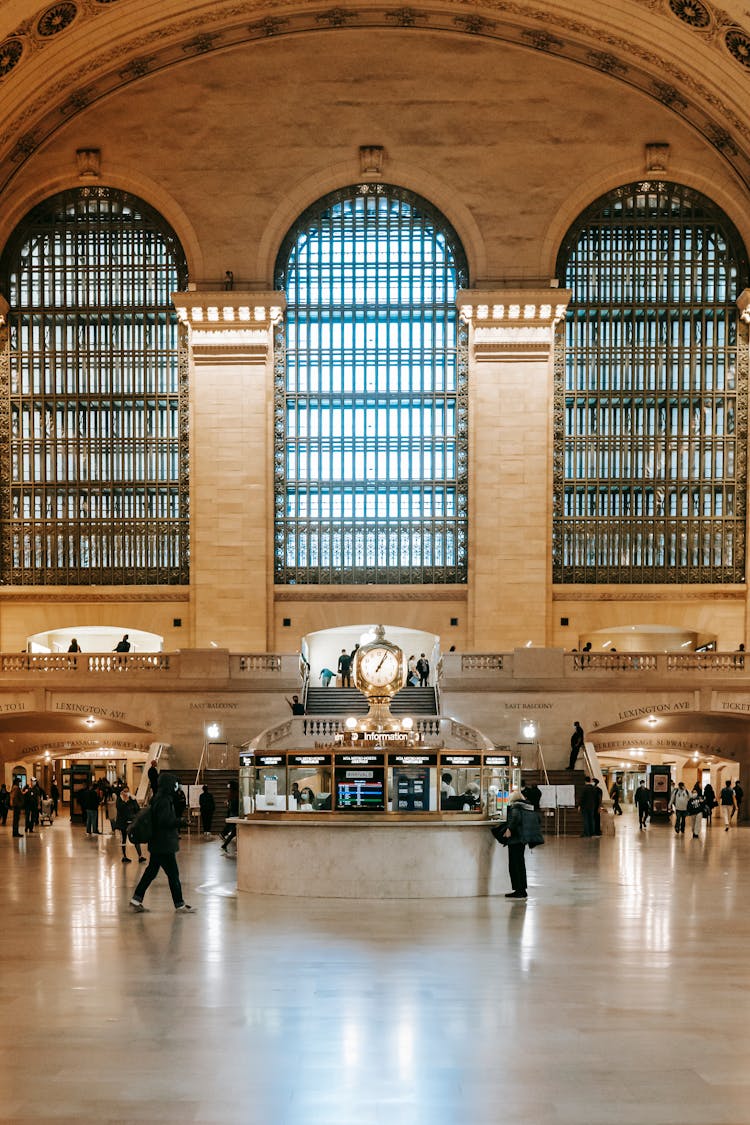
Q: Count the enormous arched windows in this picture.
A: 3